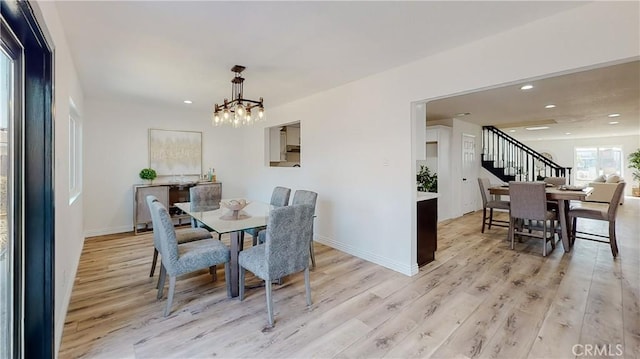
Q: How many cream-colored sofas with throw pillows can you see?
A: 1